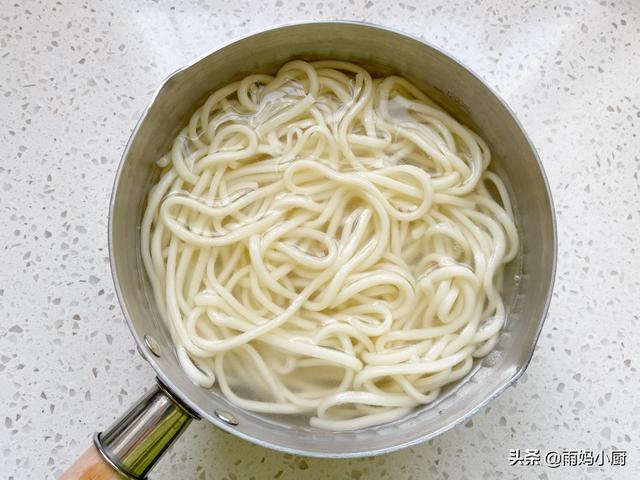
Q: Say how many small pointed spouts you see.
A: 2